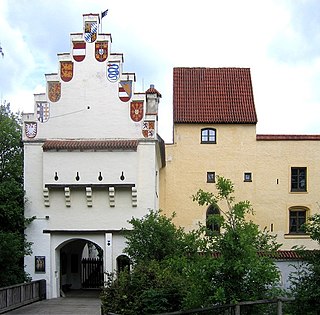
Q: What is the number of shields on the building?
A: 11